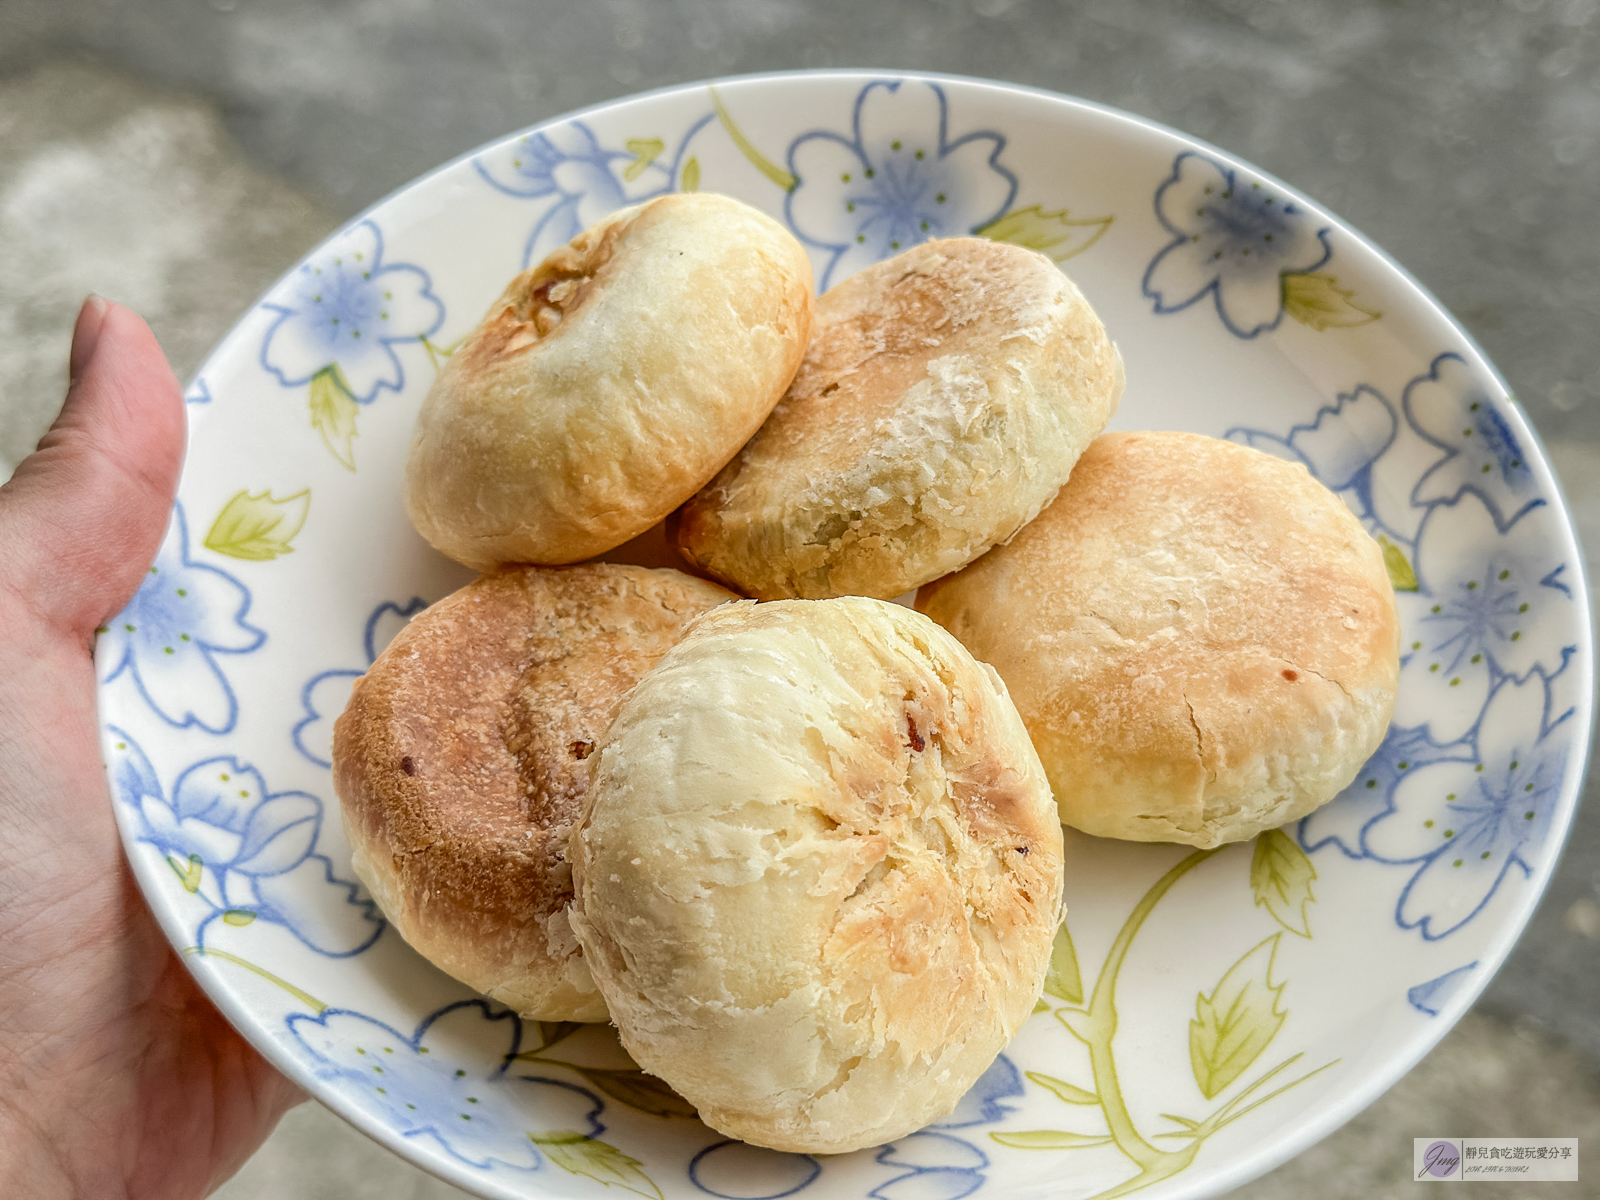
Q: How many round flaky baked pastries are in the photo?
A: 5